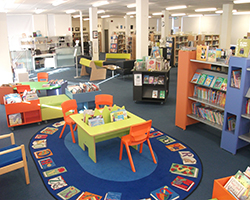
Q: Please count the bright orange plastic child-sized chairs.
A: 5